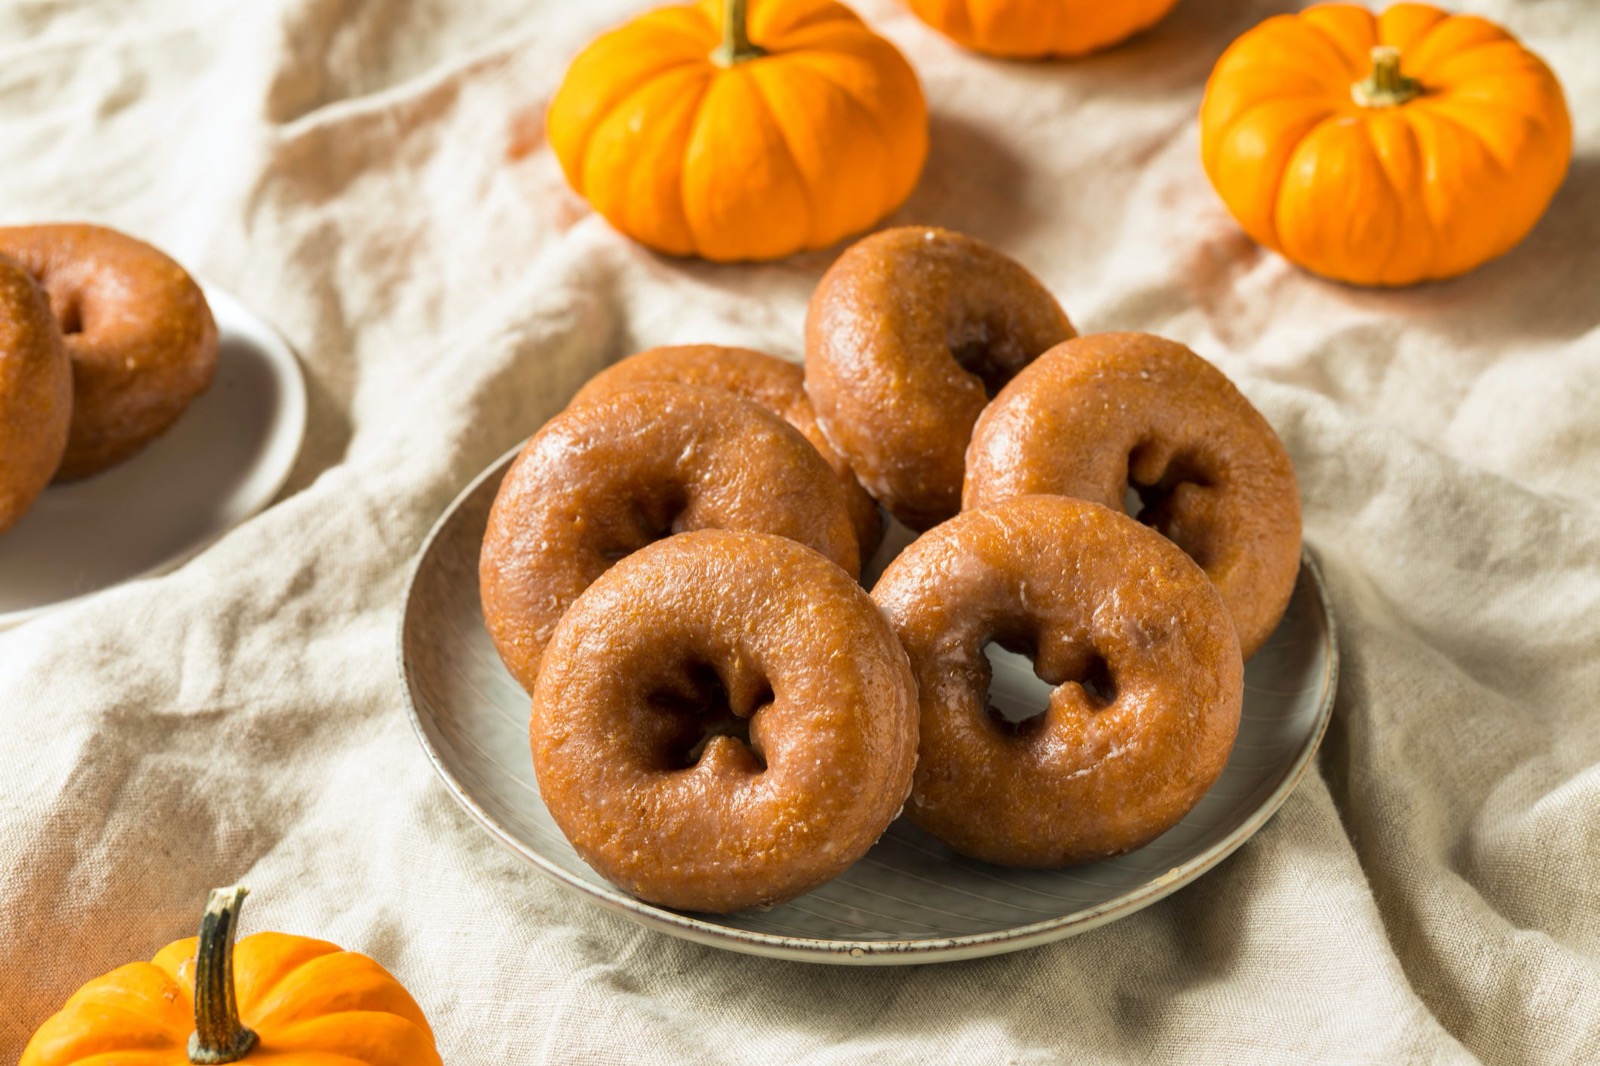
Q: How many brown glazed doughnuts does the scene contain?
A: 8